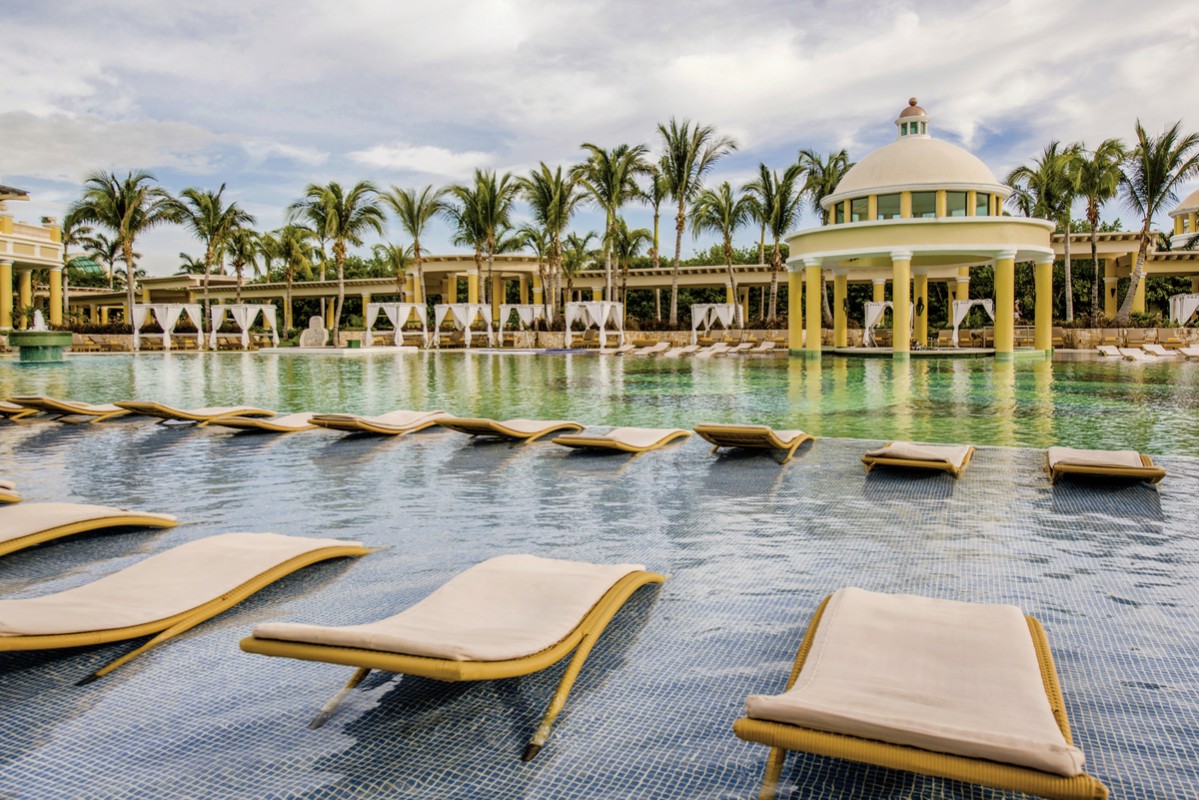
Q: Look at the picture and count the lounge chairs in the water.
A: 15